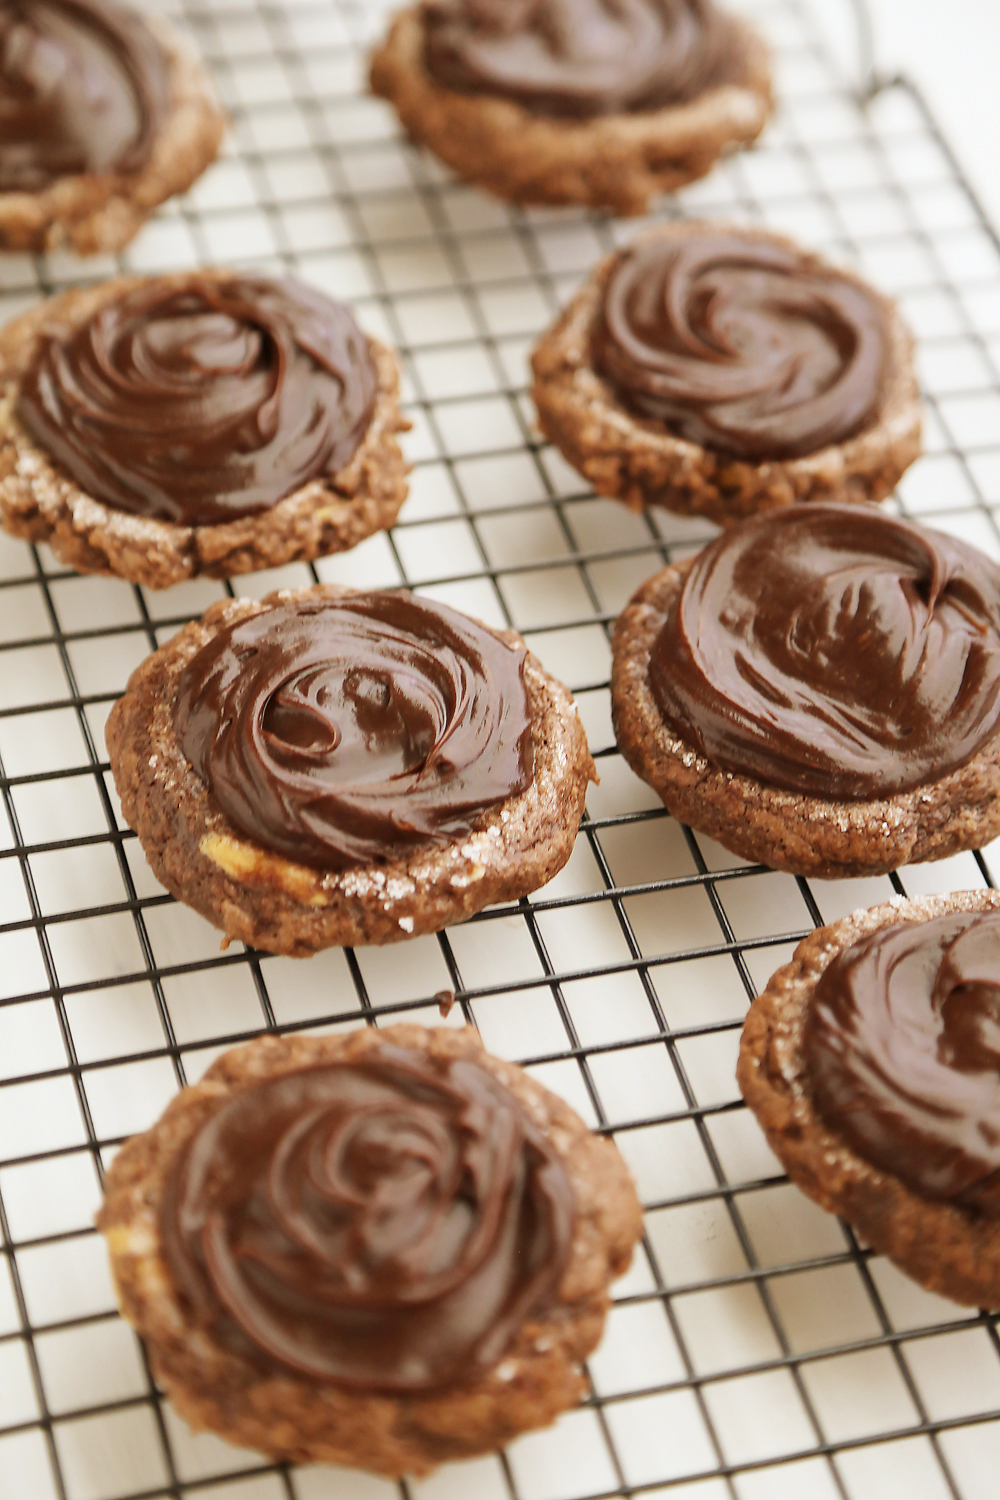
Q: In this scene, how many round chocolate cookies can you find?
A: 8